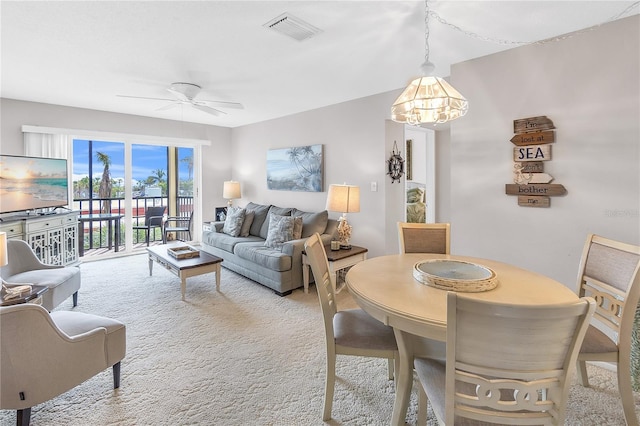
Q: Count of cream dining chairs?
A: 4